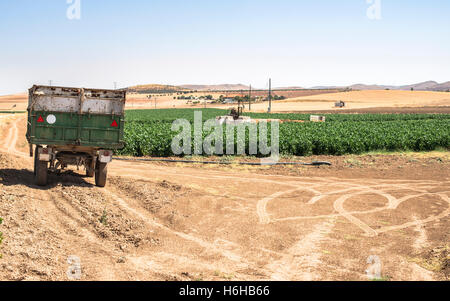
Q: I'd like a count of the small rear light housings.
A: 2